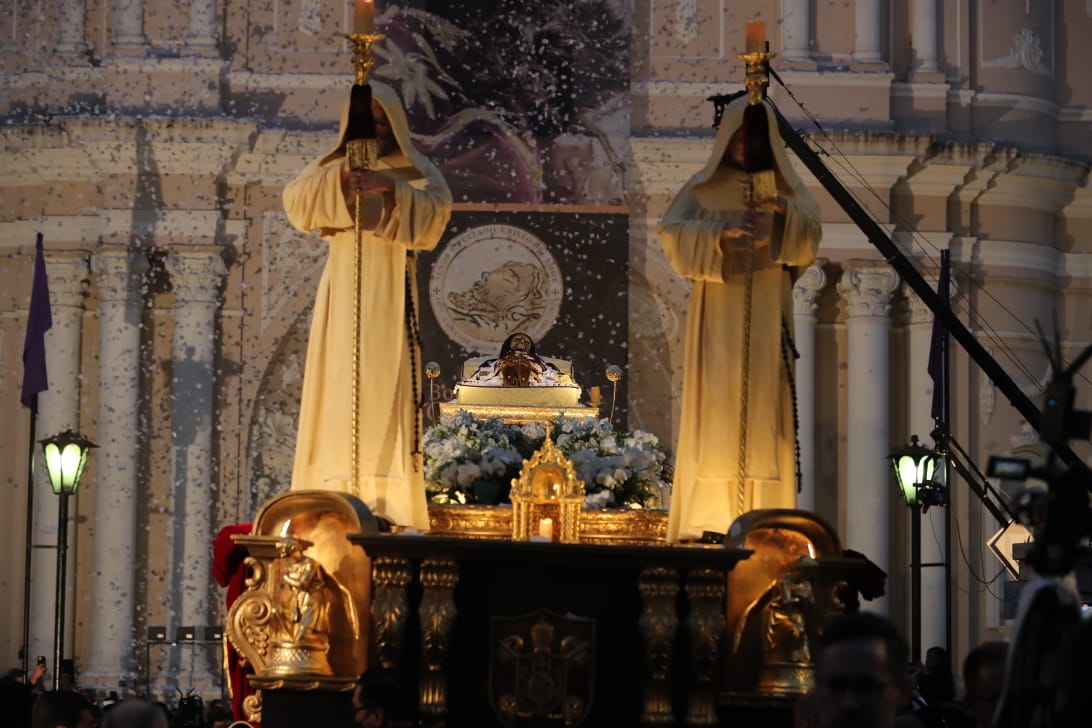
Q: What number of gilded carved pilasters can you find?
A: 4